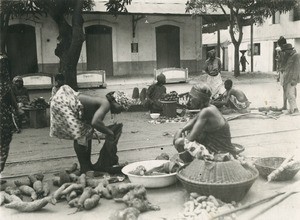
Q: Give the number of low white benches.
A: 3